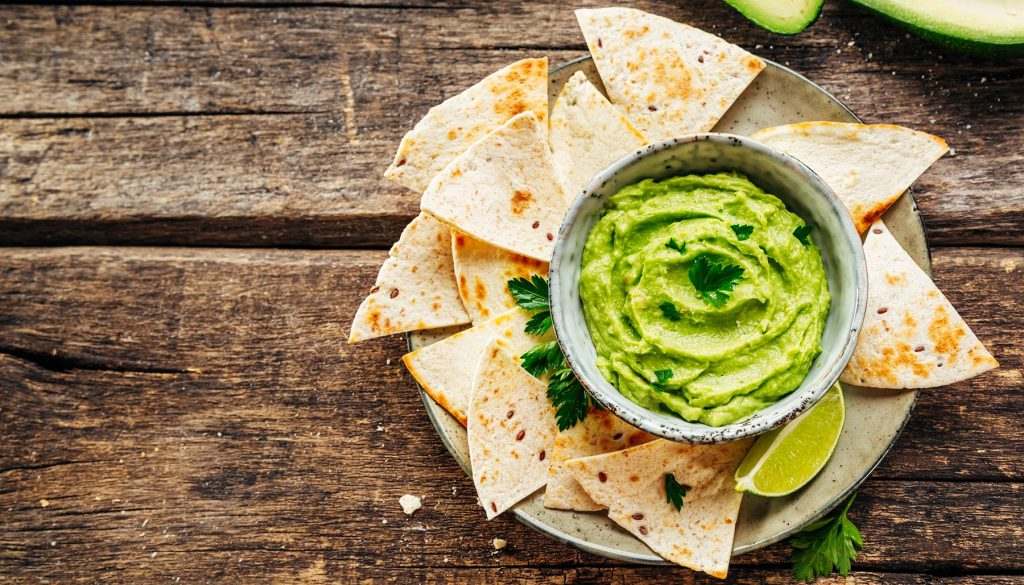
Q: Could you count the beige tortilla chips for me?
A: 12